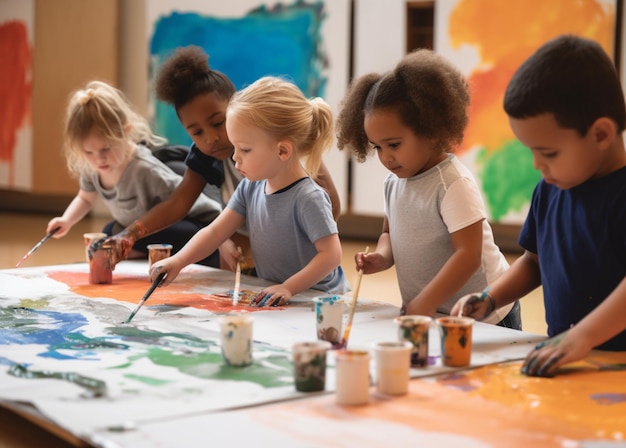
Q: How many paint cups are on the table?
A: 10